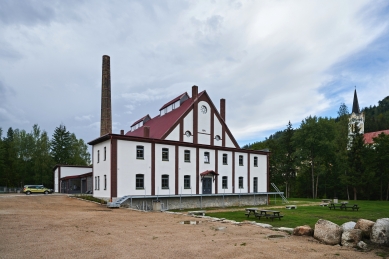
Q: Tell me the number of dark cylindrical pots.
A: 0